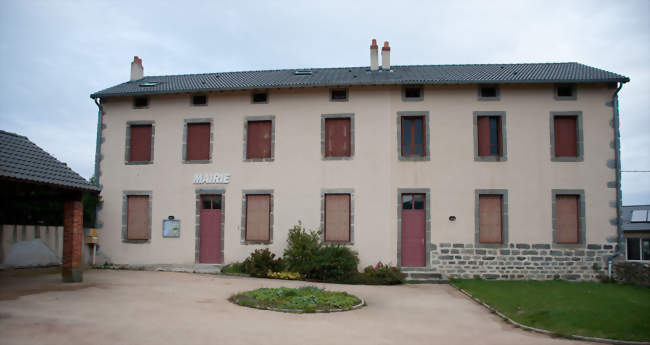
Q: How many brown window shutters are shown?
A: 5